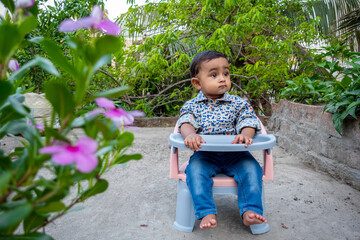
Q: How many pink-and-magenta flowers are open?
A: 3